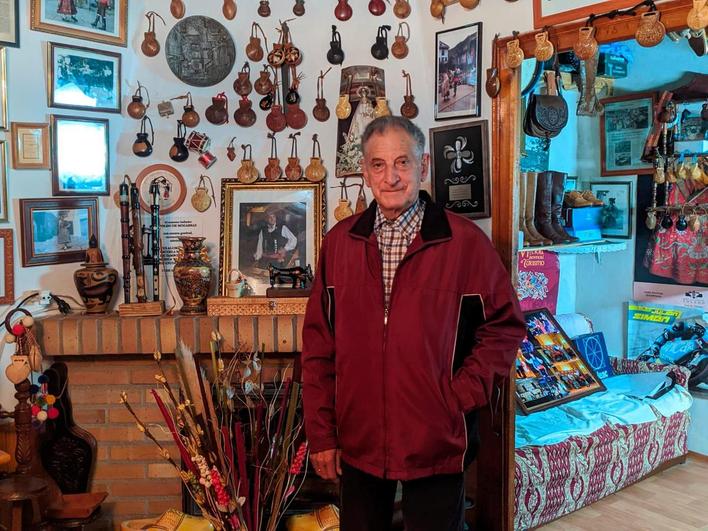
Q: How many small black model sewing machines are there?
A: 1